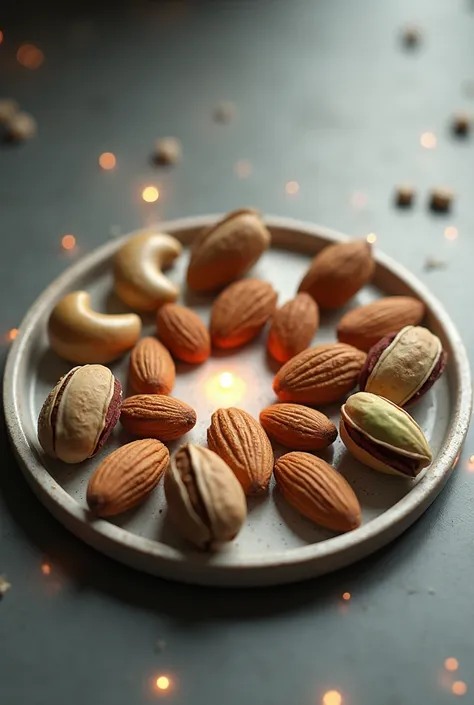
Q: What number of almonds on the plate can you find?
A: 12